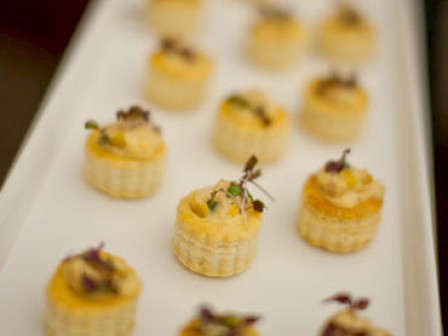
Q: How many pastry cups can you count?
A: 12